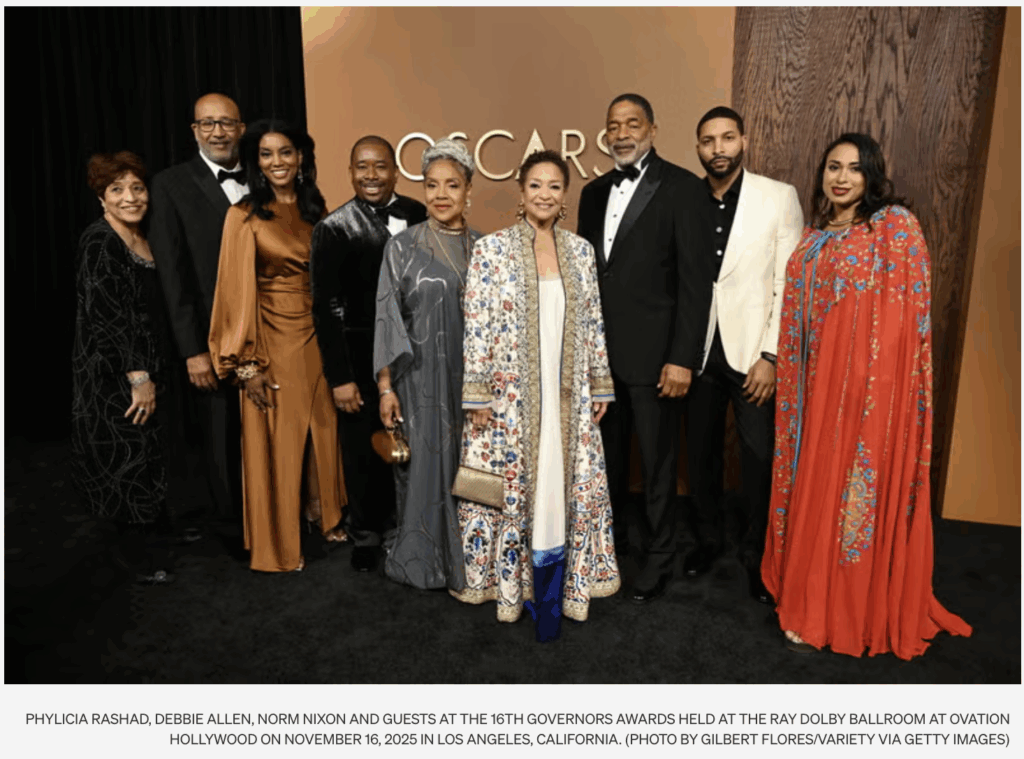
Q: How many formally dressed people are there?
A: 9